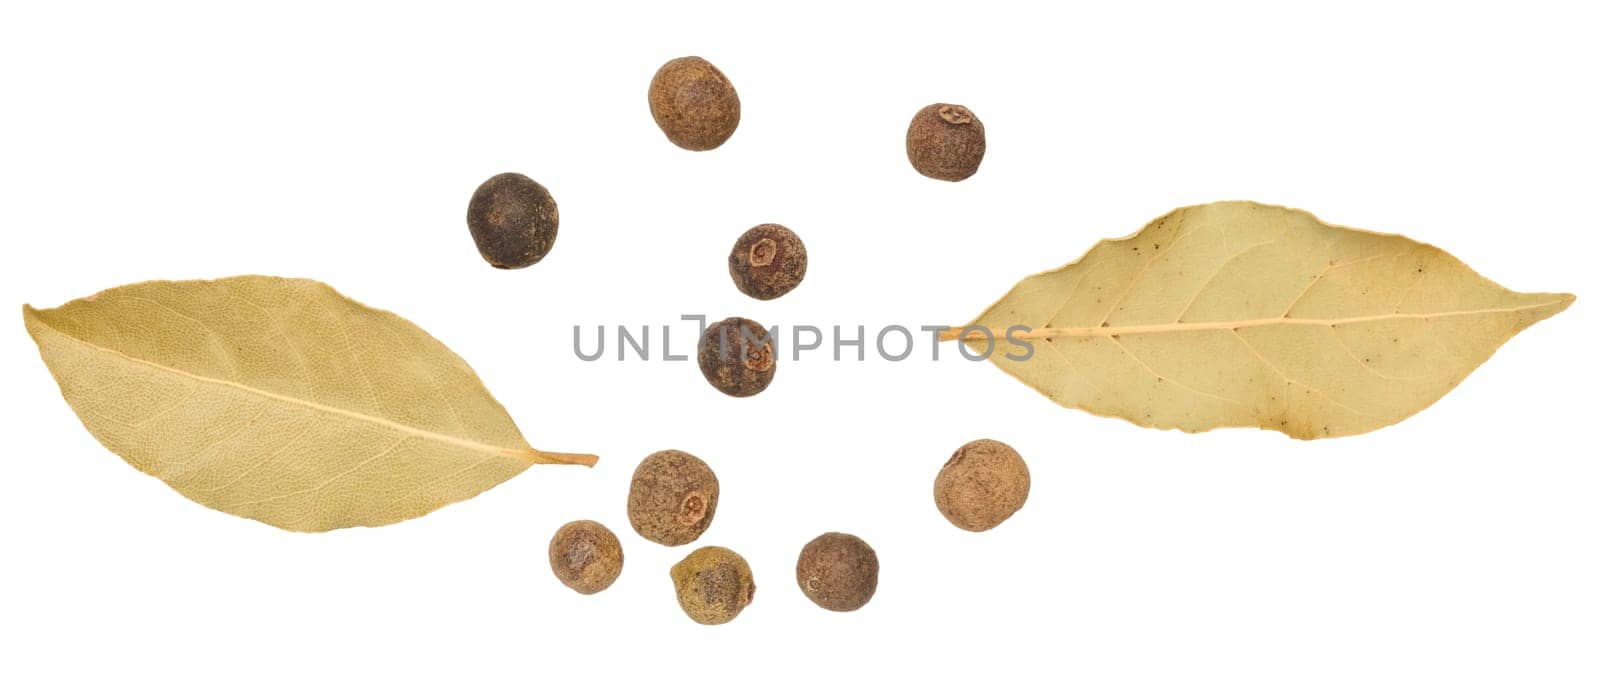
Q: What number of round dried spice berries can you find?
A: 10